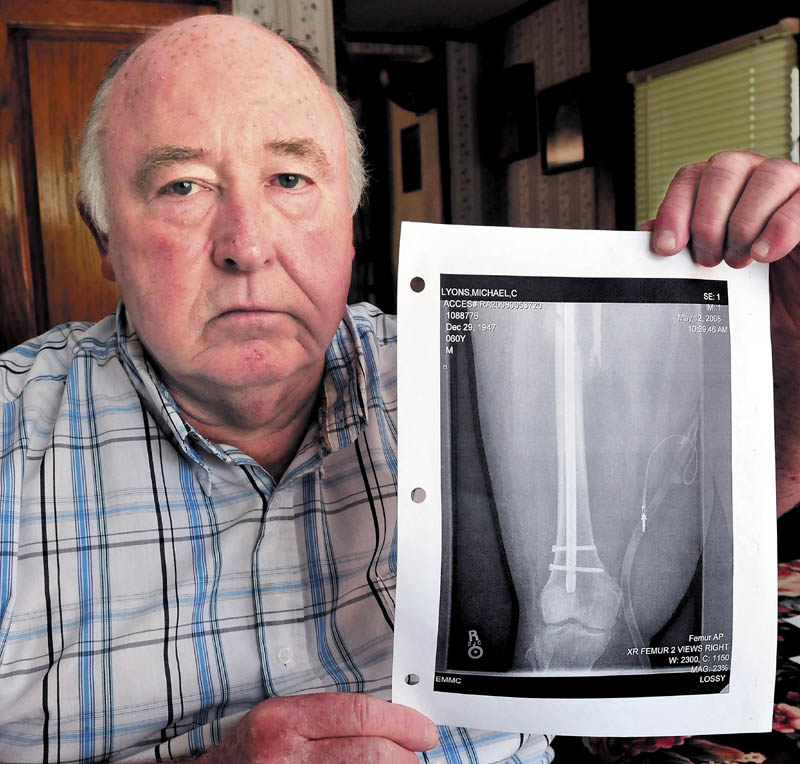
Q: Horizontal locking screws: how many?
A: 2